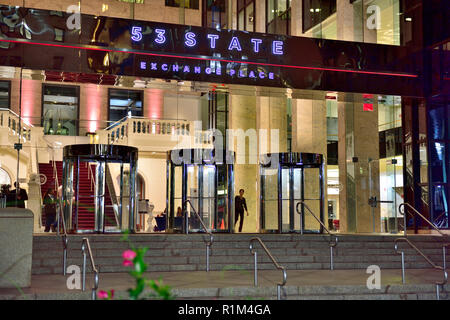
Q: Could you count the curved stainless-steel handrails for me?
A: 7